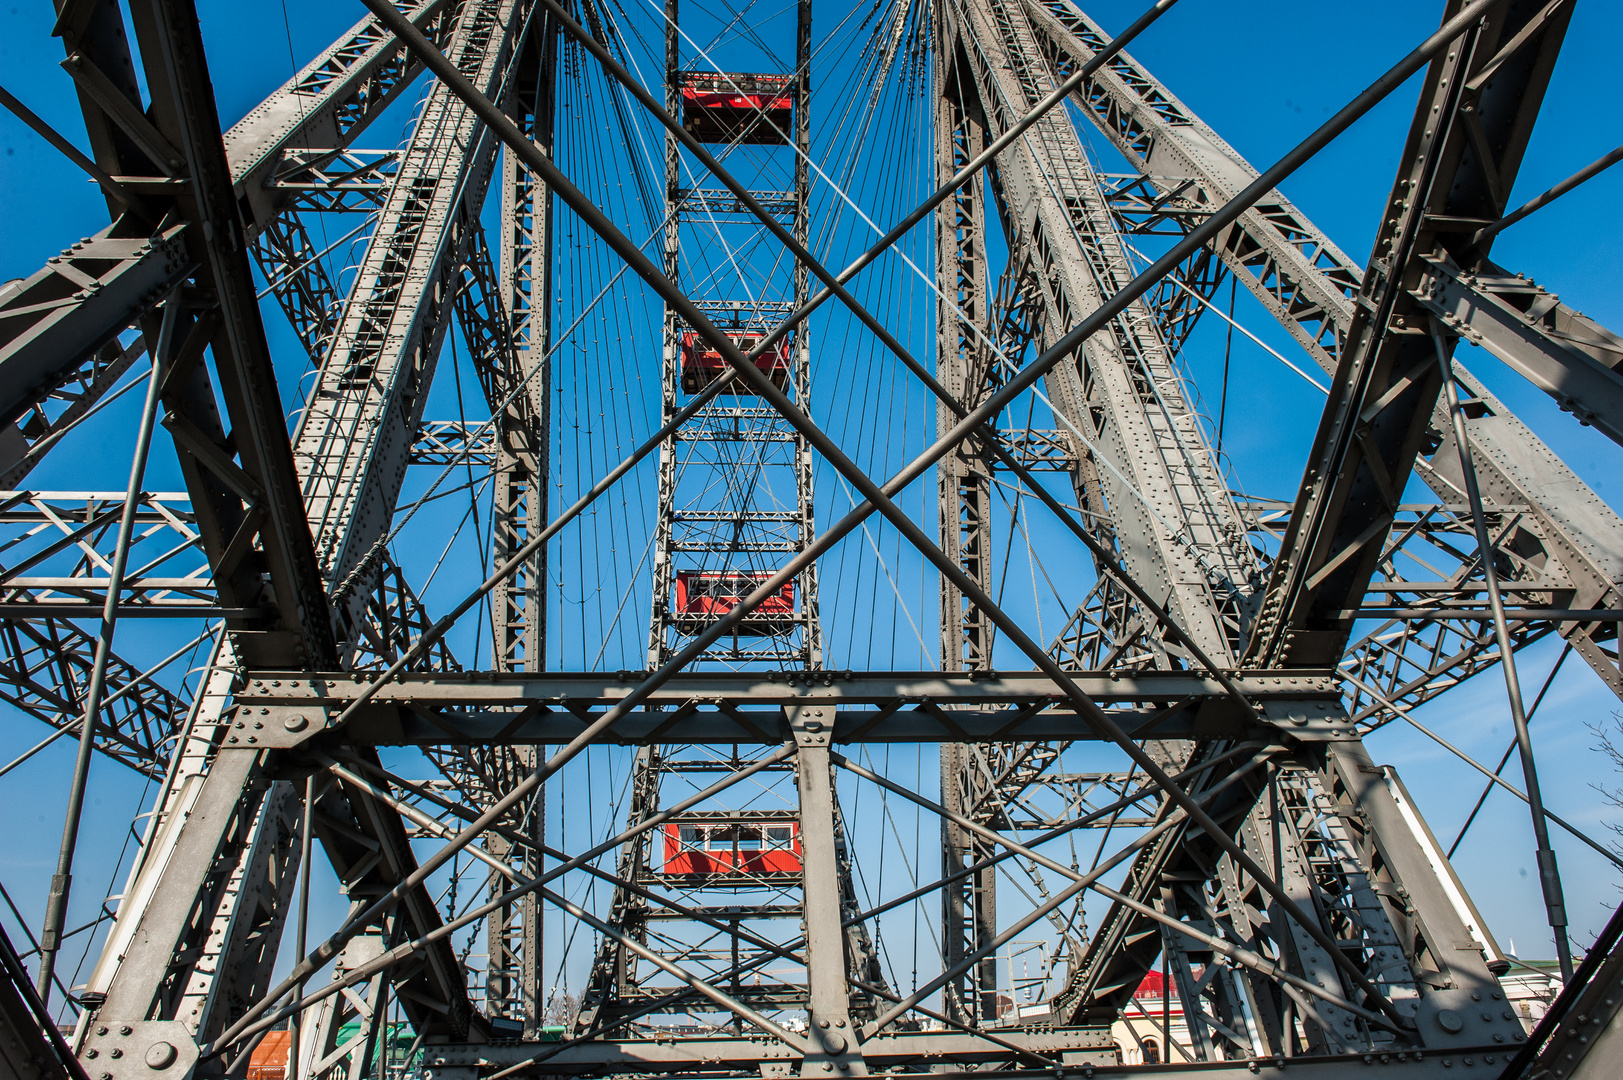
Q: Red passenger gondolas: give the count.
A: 4